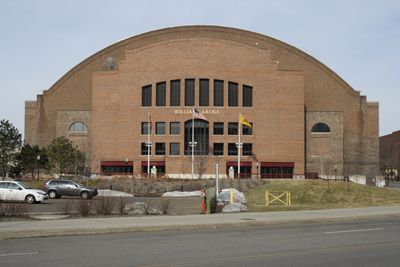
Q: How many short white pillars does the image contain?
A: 2